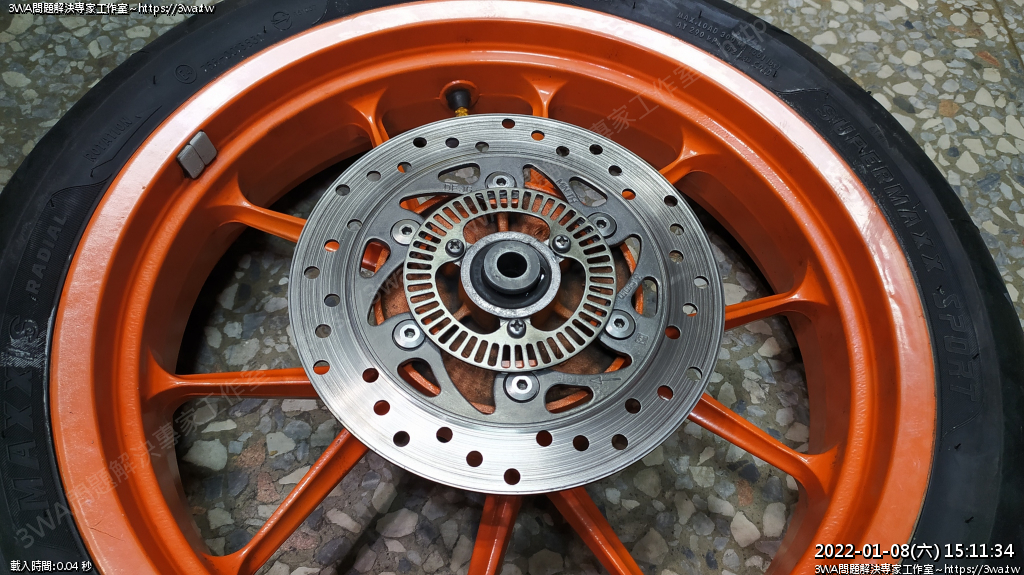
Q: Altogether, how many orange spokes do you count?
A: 10